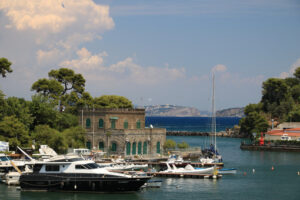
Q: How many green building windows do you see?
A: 13